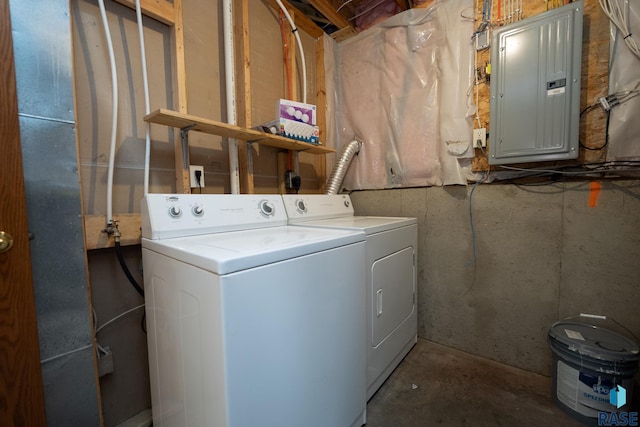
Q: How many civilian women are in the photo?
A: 0